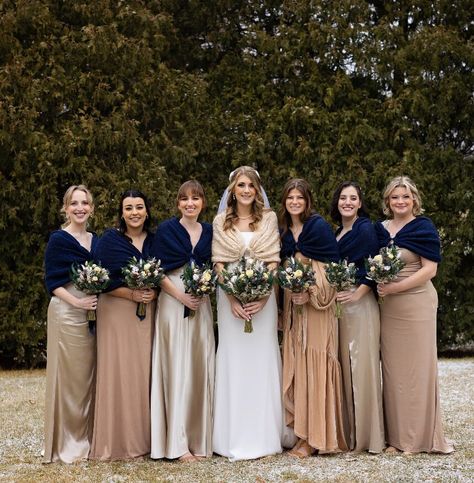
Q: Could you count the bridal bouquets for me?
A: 7